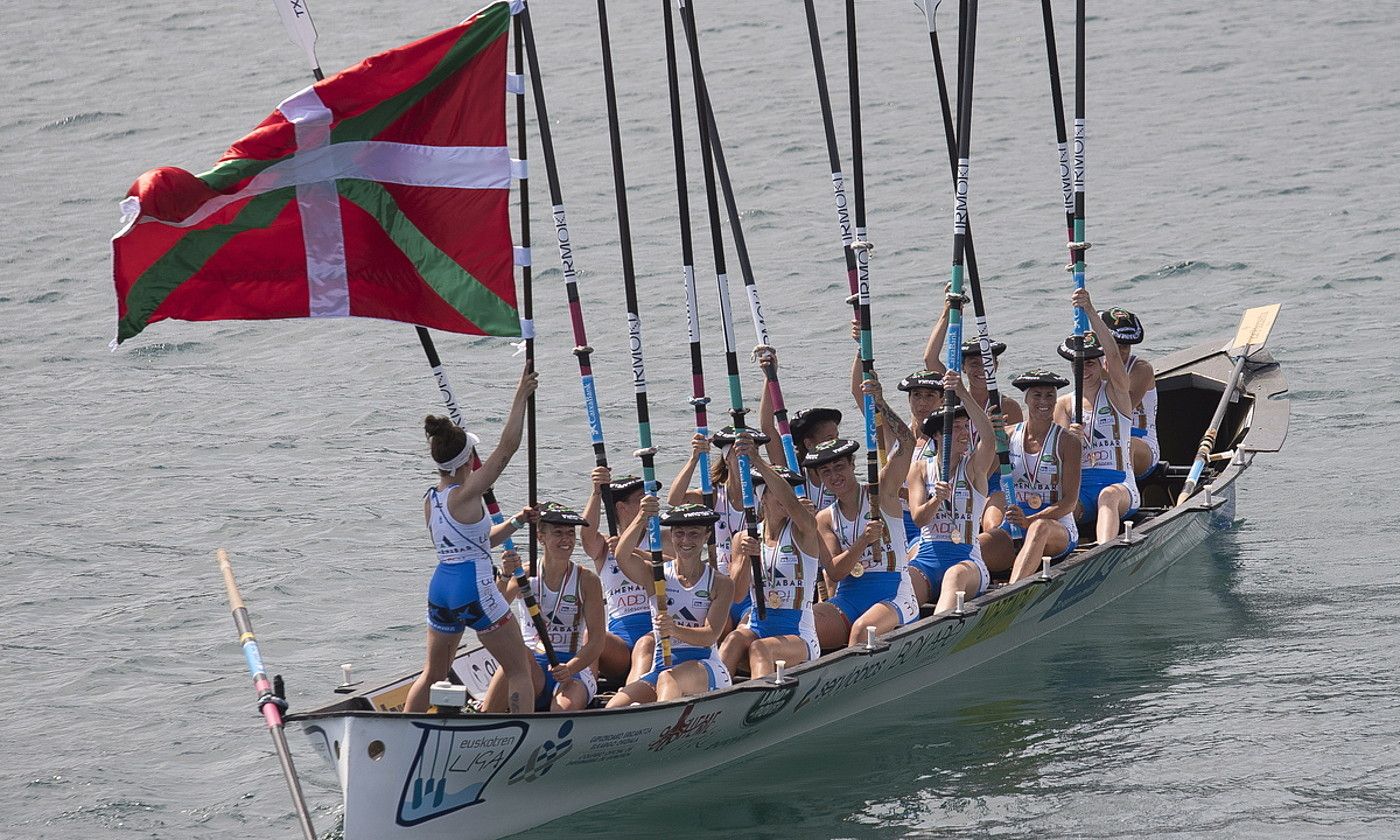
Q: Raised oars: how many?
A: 13